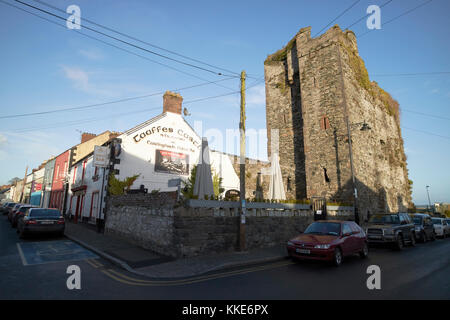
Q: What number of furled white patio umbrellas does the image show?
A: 2